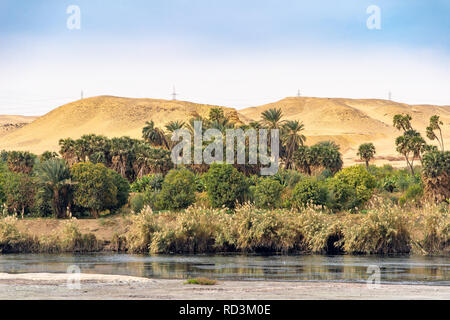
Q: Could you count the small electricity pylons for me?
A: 4